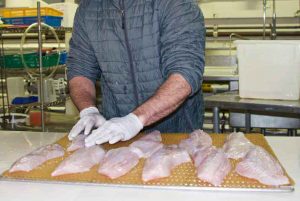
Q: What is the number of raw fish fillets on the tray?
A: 10